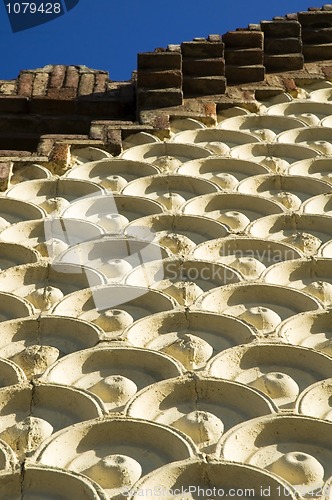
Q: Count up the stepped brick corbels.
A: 5